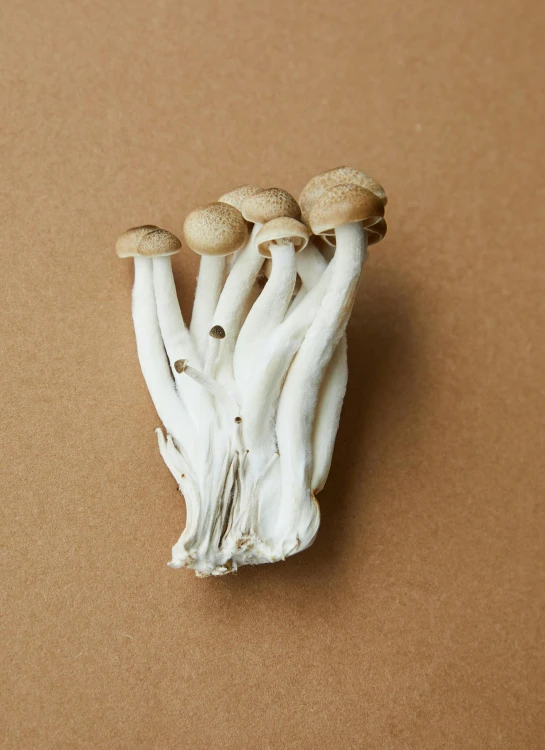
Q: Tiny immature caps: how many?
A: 3